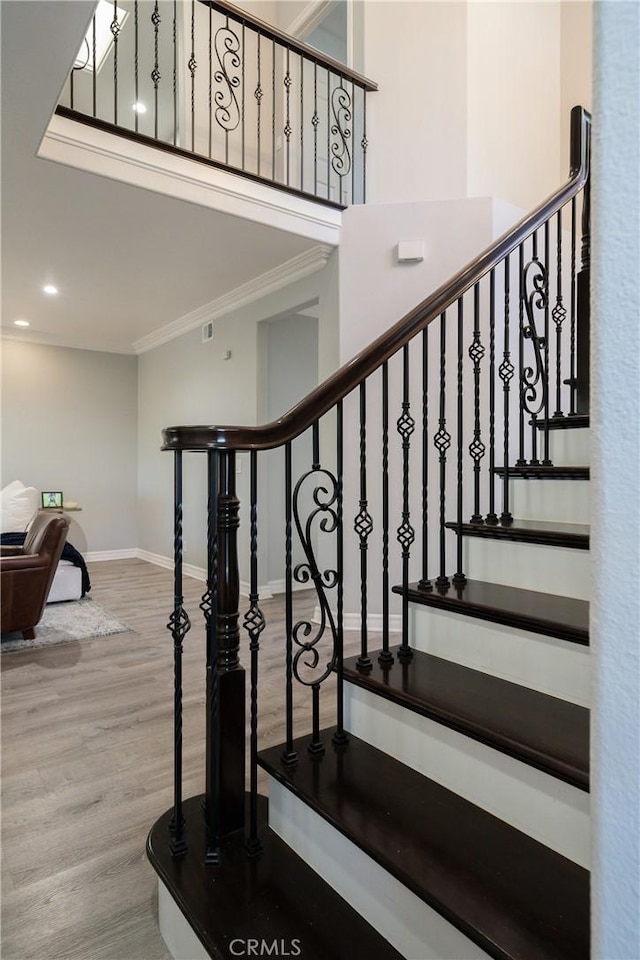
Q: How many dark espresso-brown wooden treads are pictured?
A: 7